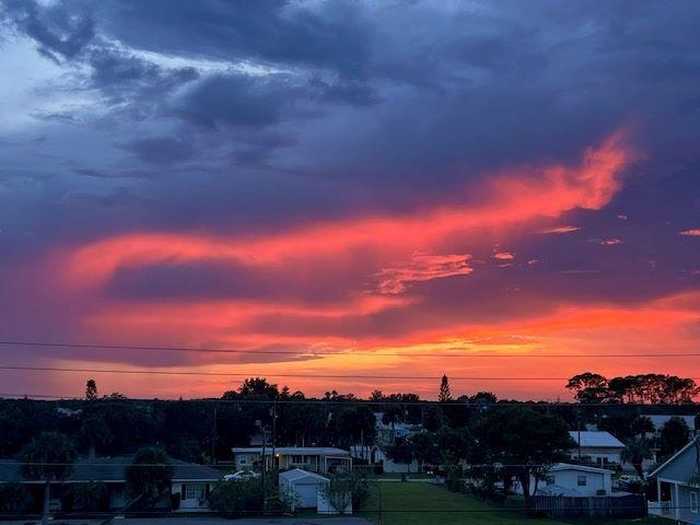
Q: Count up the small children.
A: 0